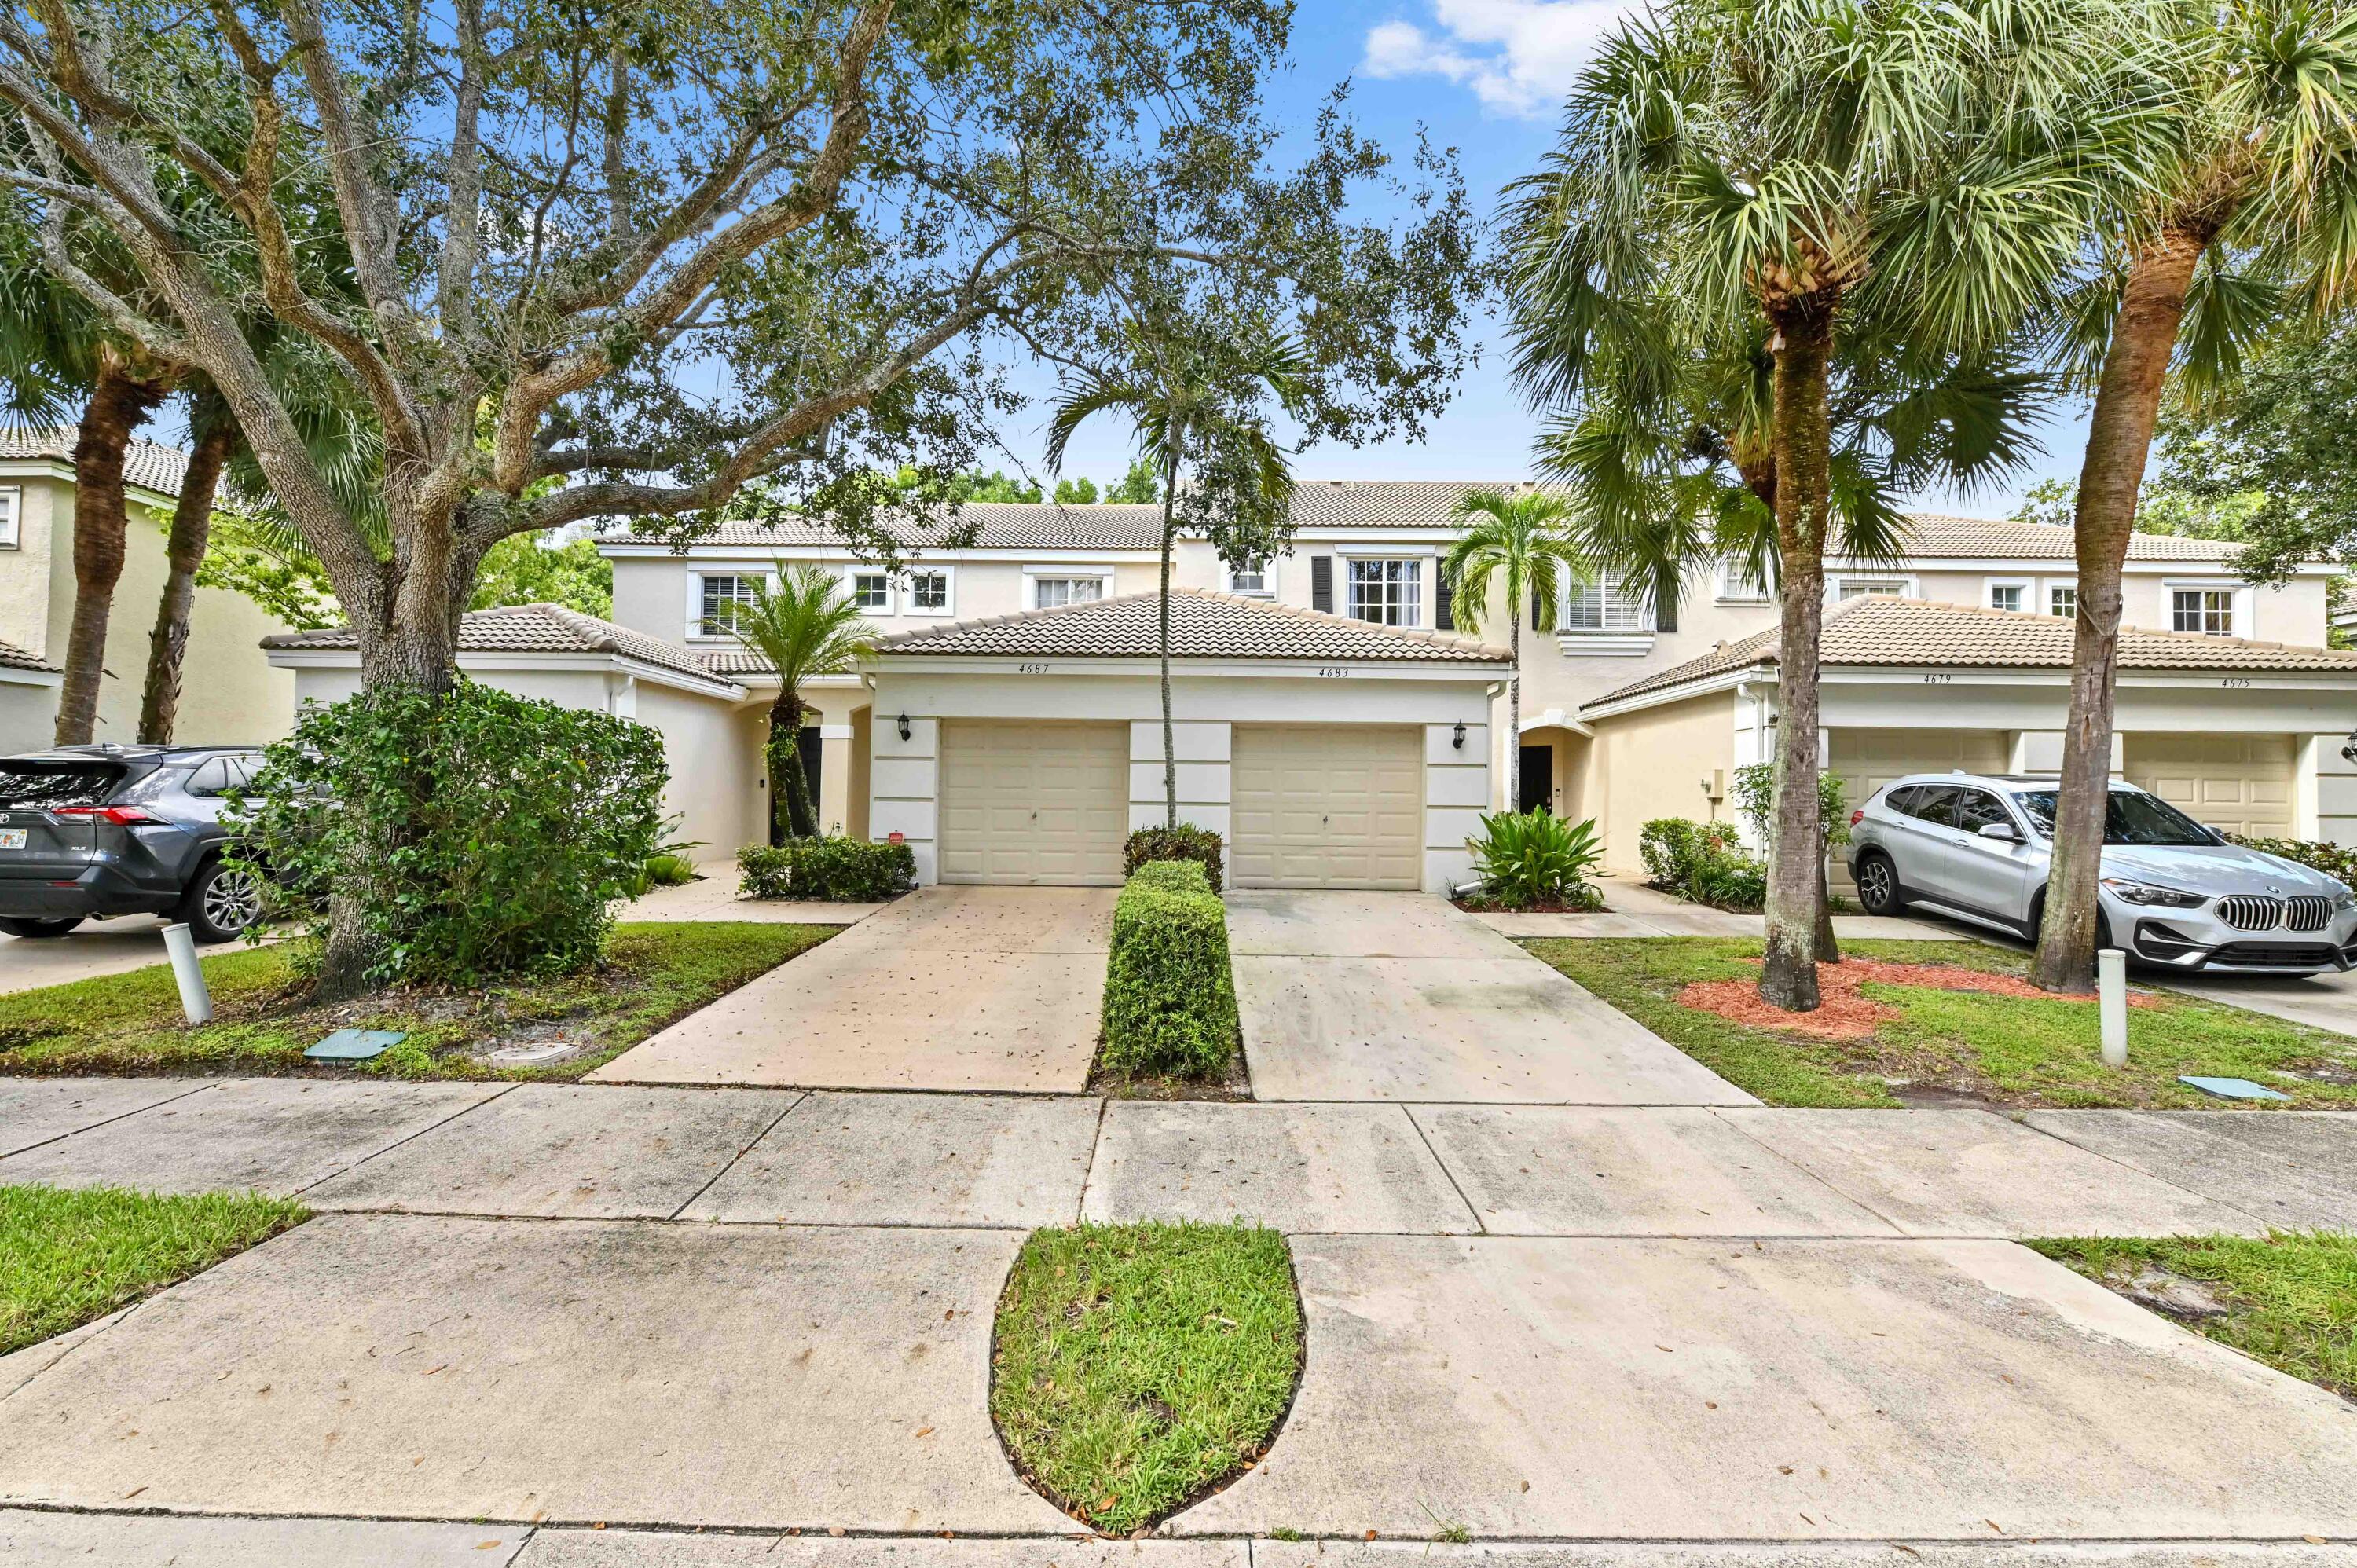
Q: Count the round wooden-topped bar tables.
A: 0